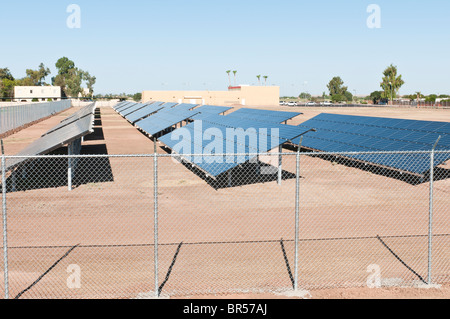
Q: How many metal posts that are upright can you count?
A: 4